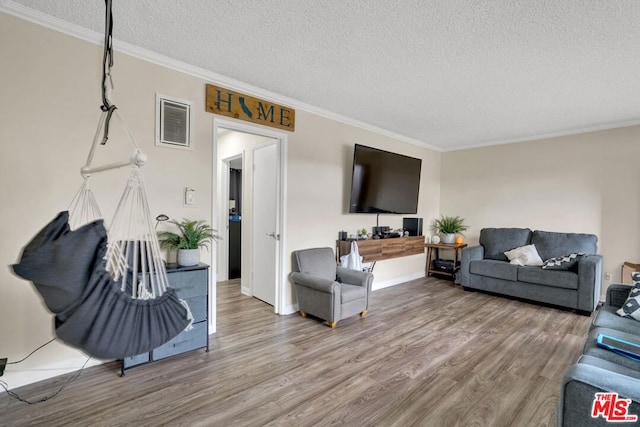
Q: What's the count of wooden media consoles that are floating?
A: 1